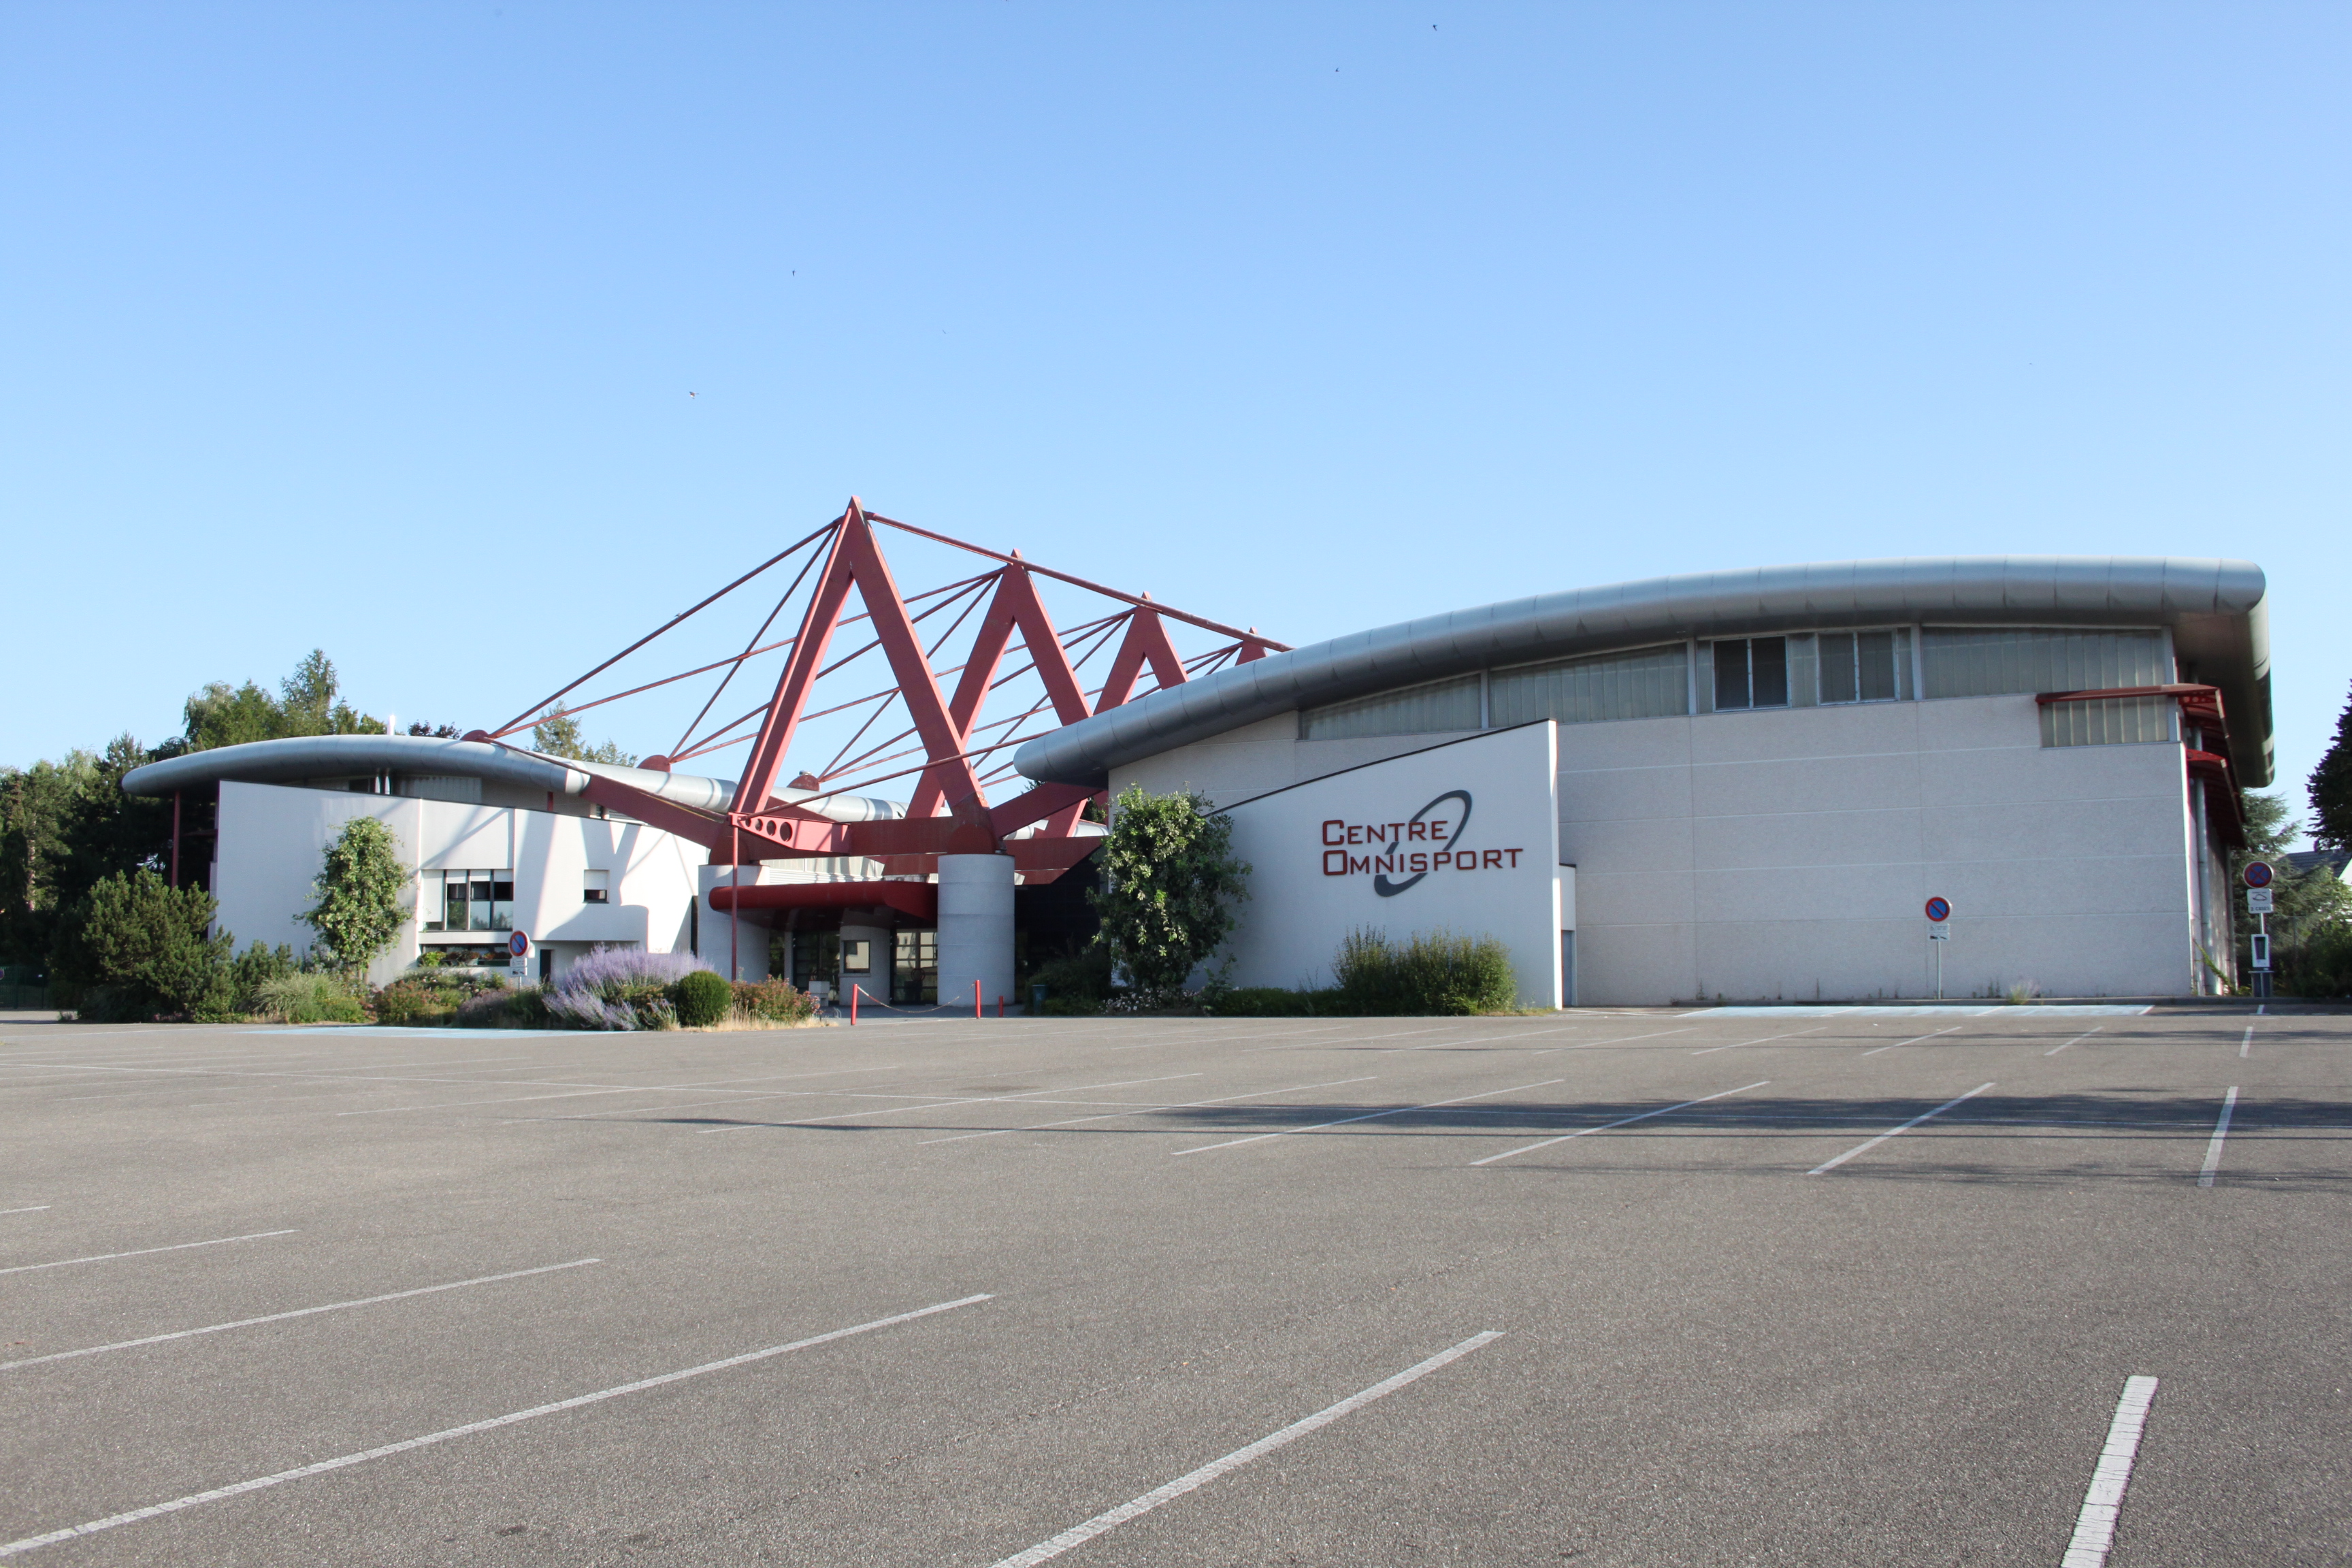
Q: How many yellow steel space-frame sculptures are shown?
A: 0